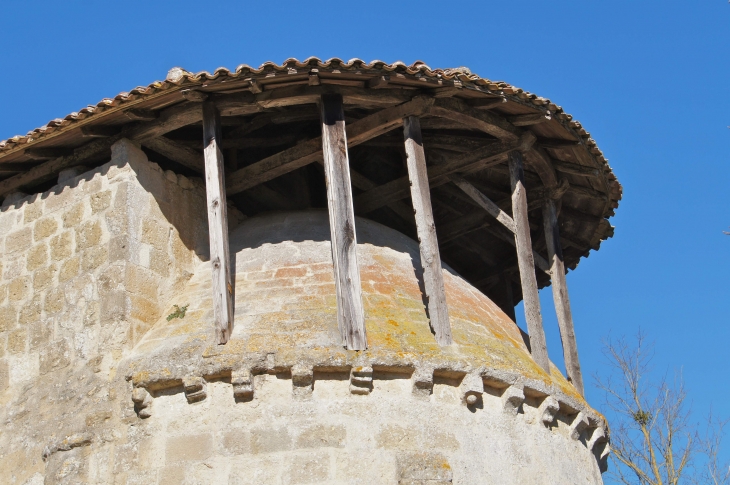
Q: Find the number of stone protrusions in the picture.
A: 12